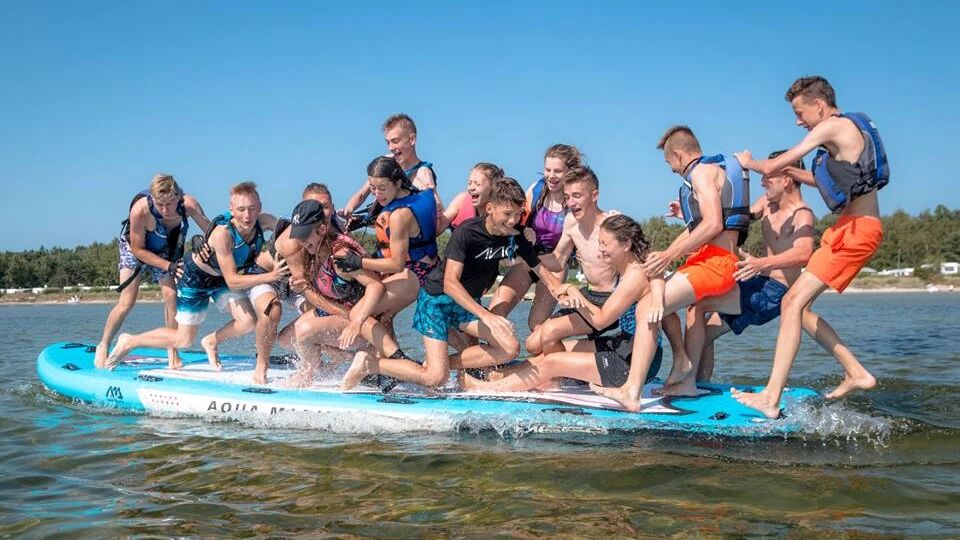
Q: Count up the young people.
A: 14